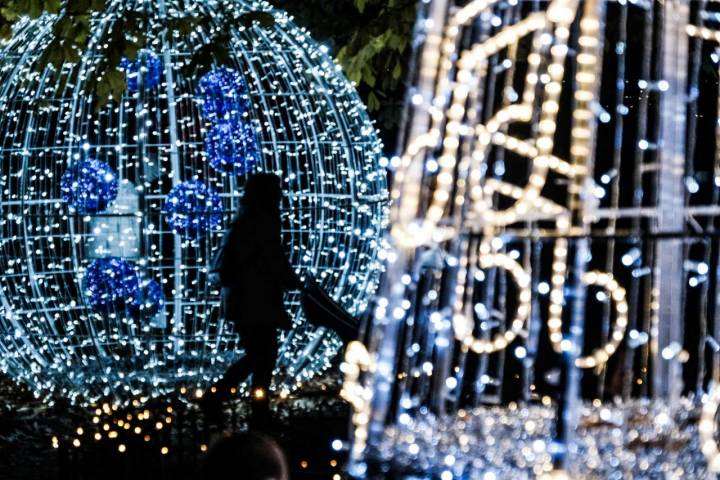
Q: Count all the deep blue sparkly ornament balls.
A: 7